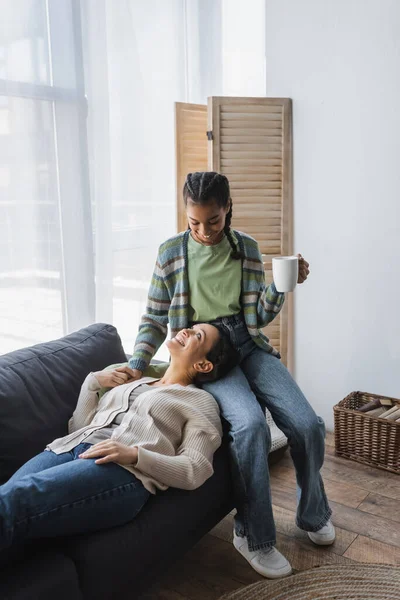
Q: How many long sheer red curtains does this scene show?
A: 0